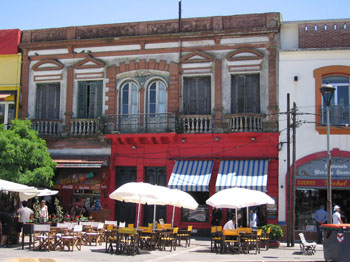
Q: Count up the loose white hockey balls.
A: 0